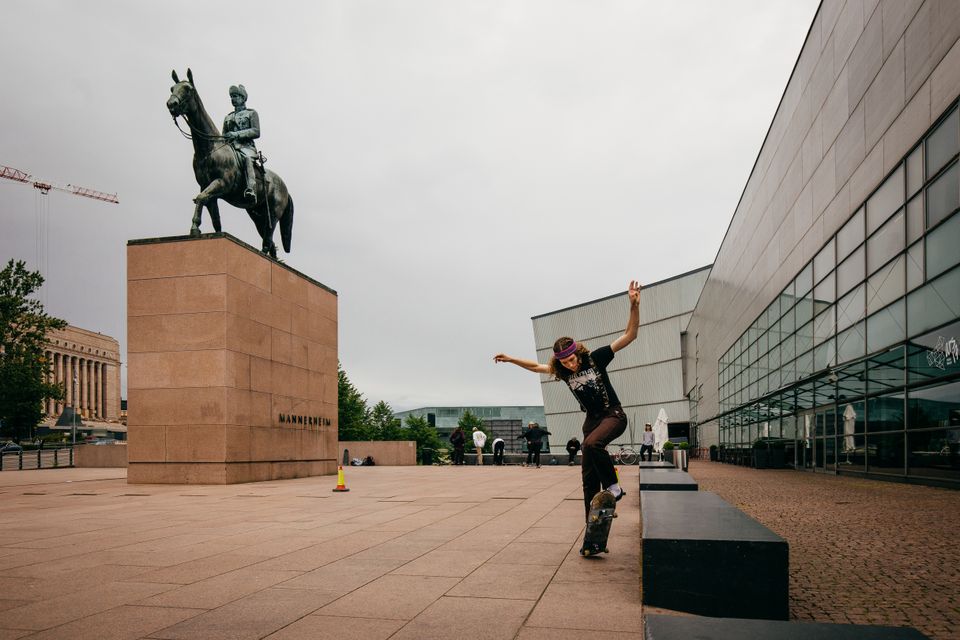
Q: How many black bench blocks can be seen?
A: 4